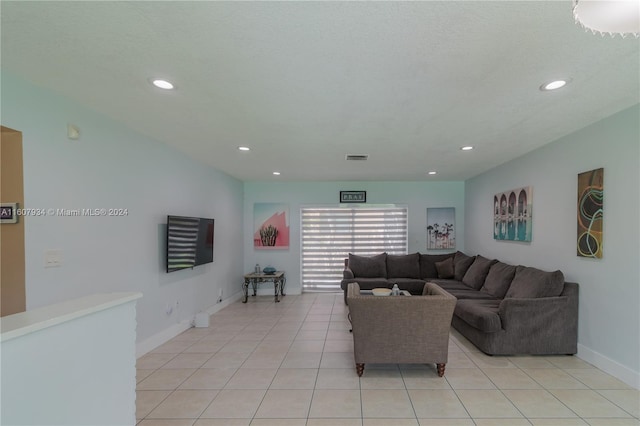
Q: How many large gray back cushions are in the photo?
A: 7